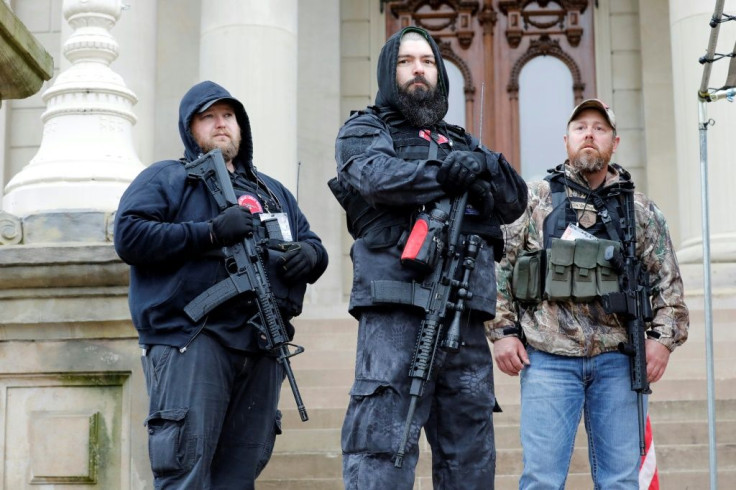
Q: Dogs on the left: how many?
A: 0